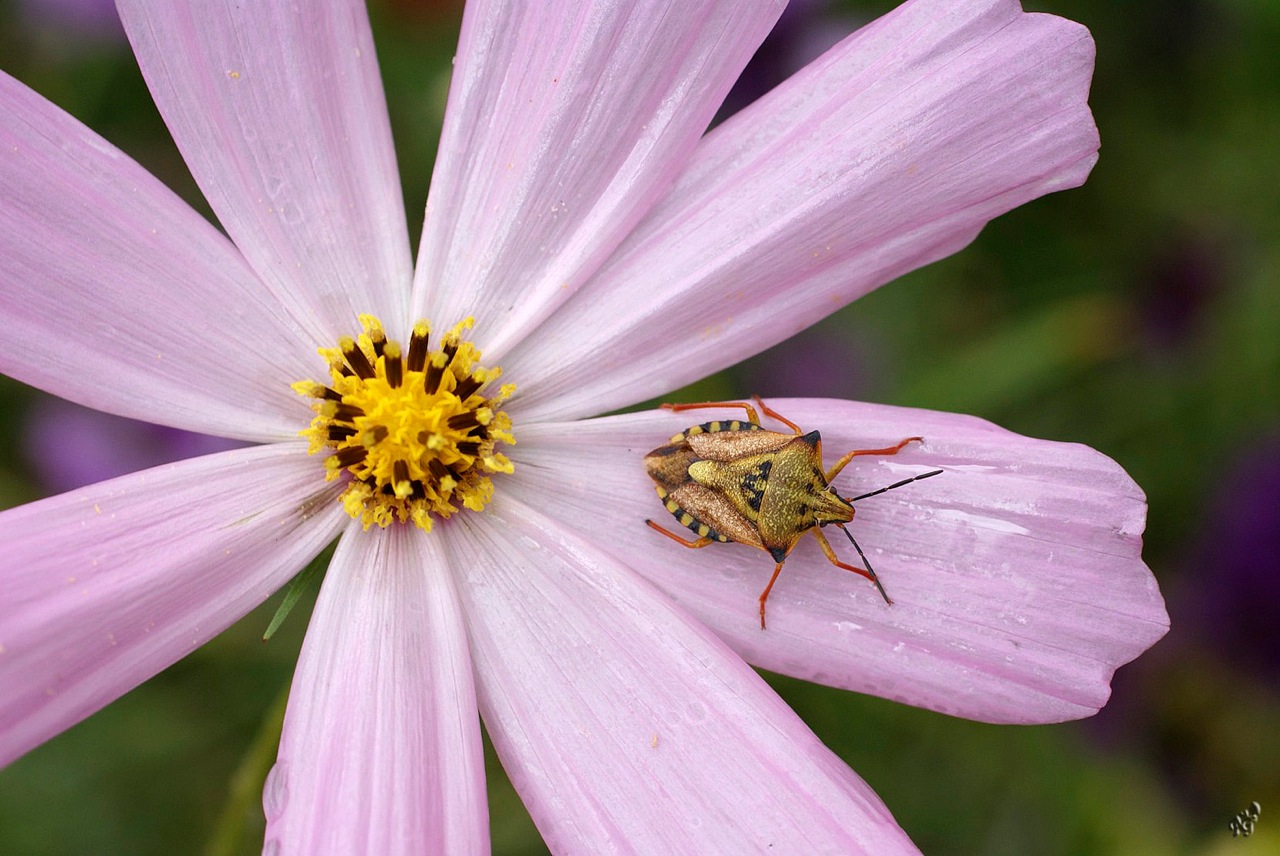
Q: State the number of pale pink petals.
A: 8